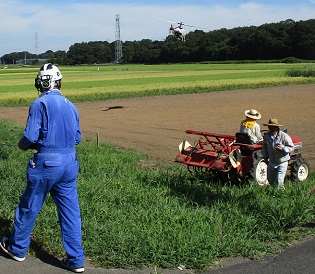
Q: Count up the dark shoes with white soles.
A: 2